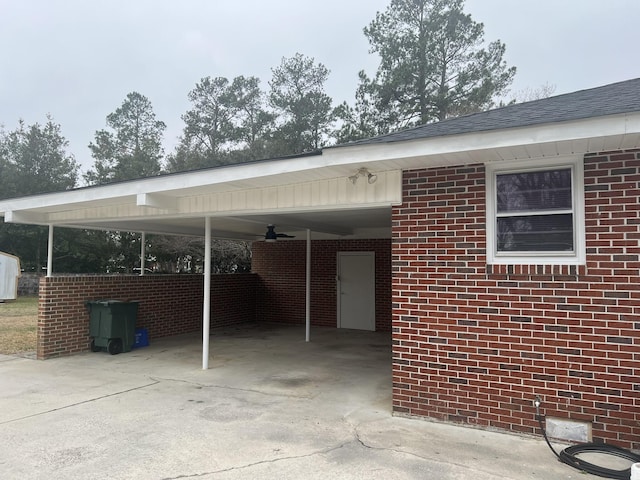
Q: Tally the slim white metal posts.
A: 4